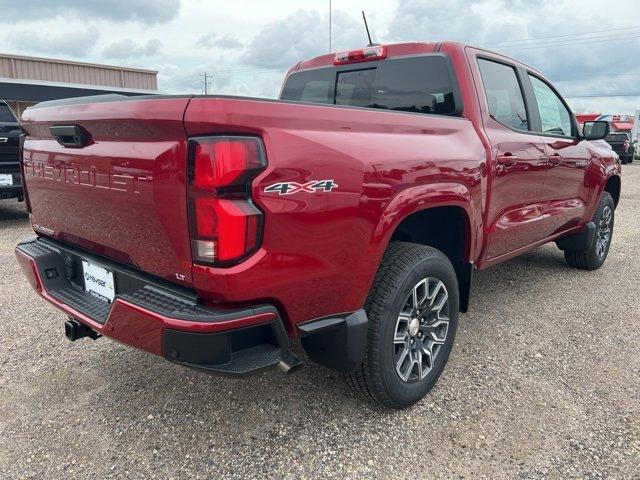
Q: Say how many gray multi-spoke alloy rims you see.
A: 2